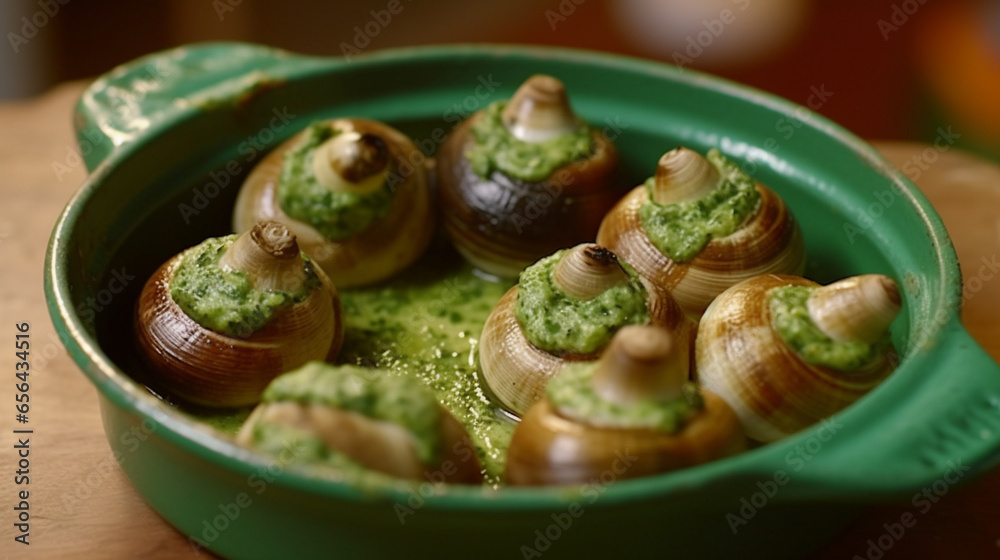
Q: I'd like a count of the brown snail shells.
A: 8